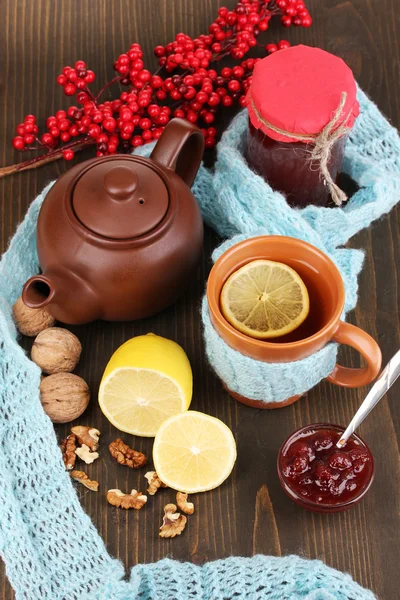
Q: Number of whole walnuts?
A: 3